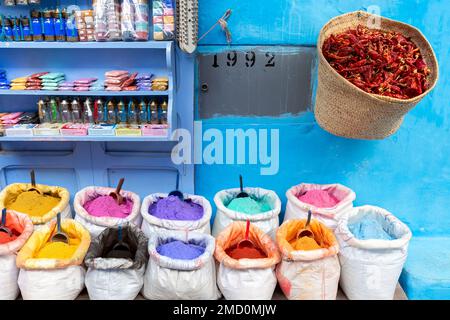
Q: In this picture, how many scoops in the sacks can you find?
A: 9